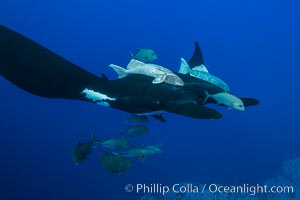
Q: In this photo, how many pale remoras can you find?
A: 2